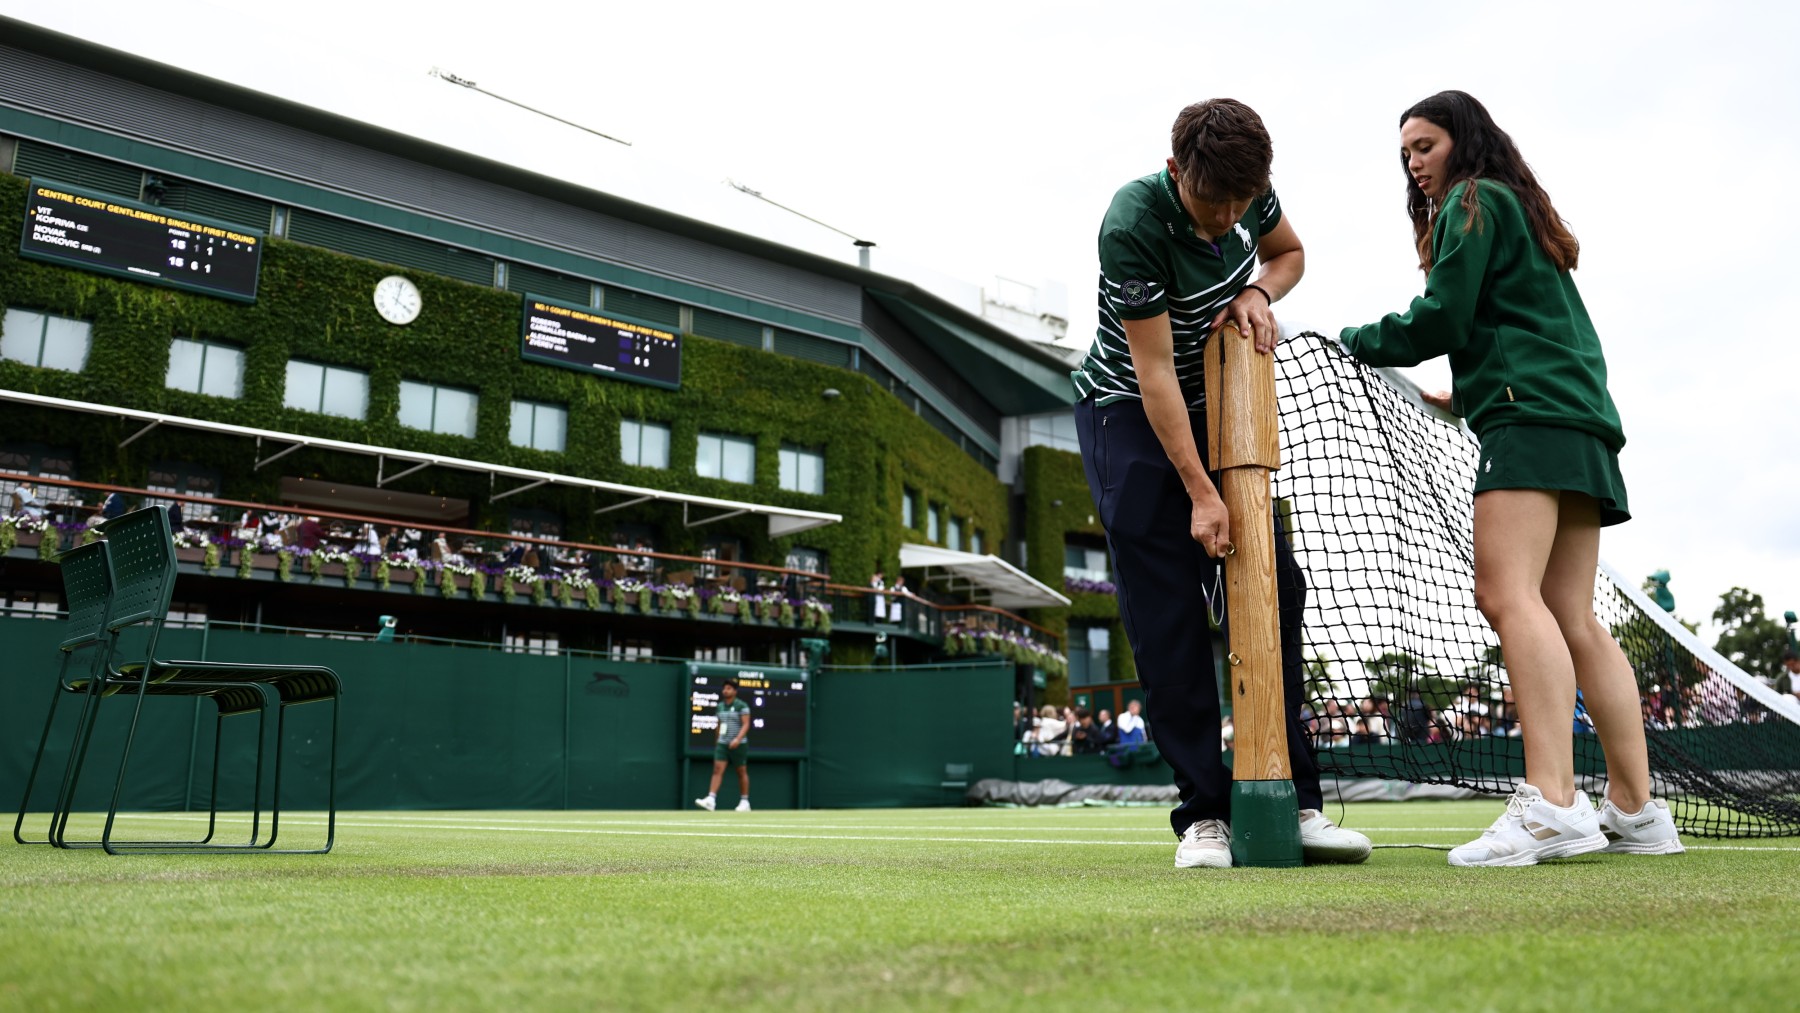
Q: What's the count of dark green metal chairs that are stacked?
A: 2